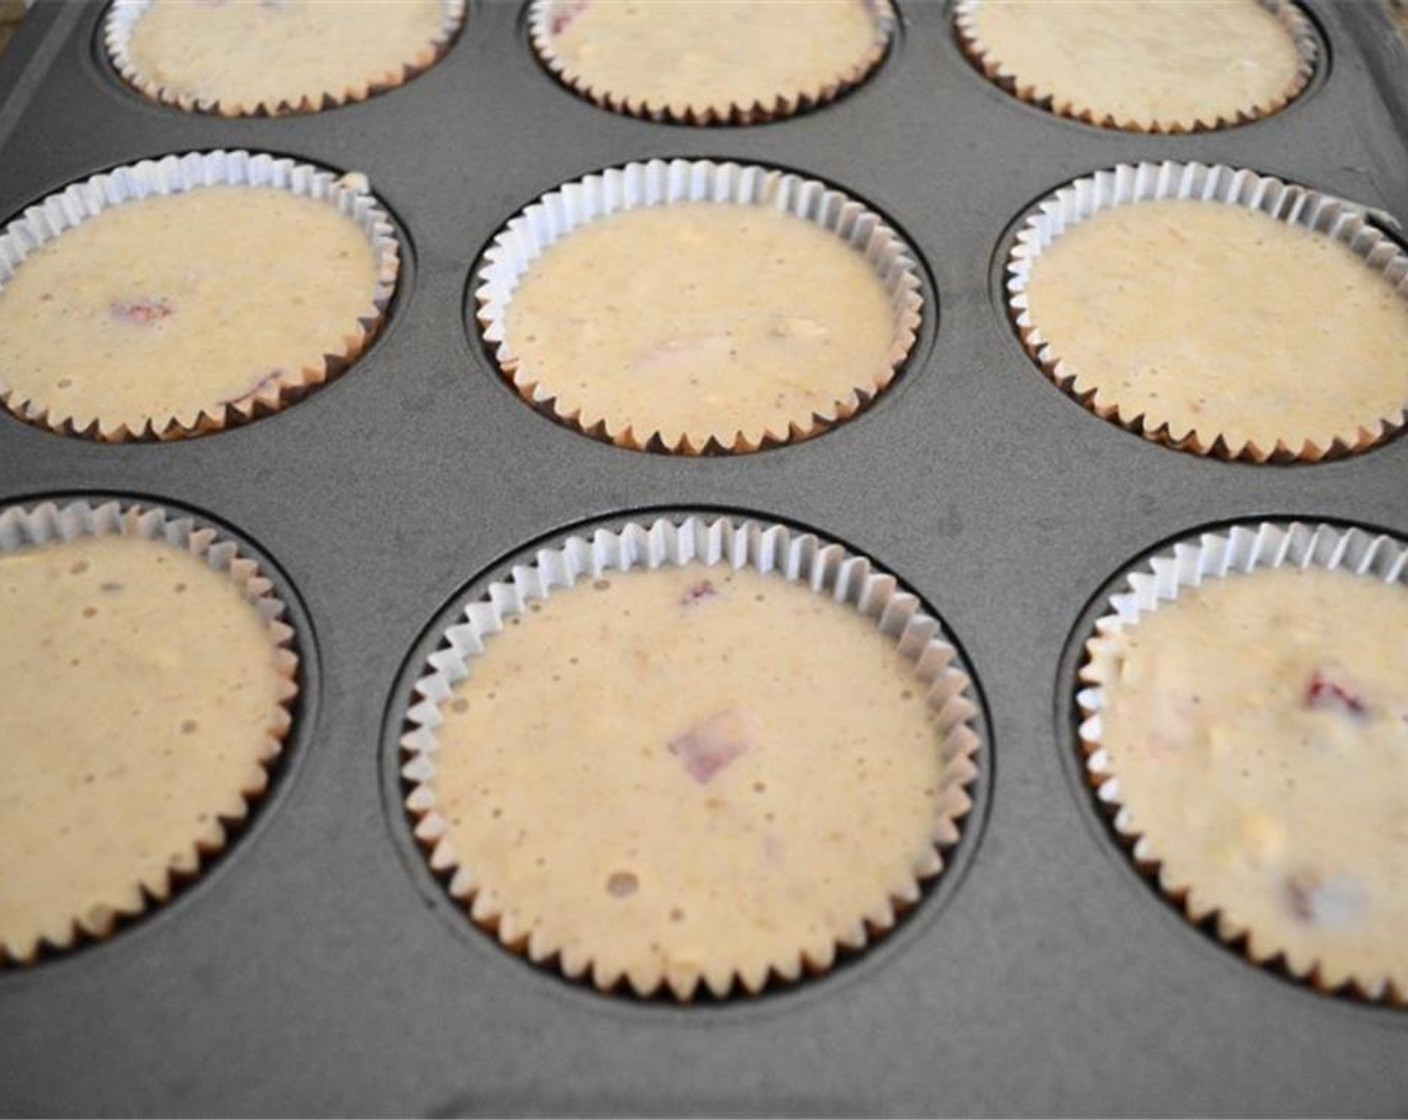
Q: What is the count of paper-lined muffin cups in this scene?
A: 9